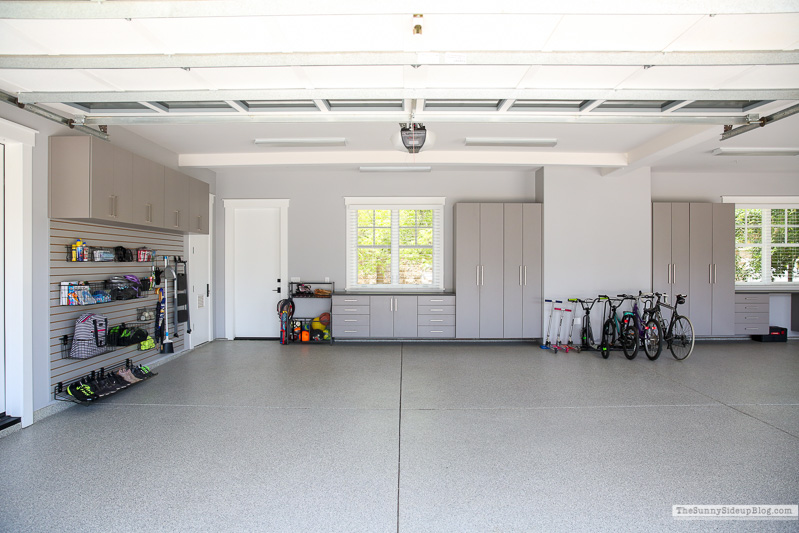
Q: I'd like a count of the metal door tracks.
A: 2